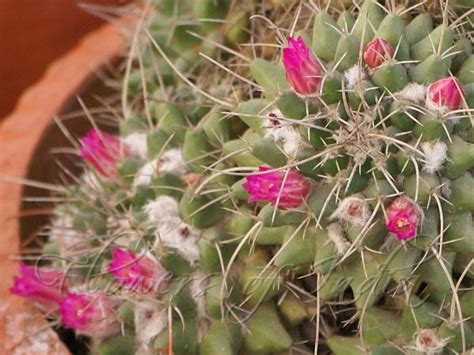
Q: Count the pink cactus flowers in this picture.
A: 9